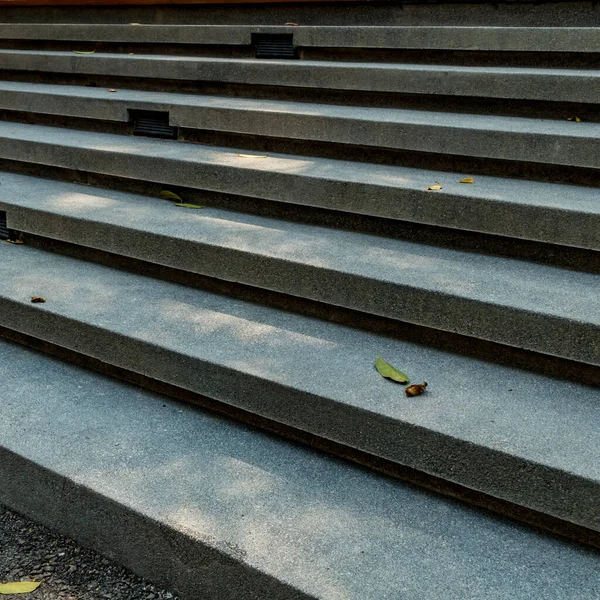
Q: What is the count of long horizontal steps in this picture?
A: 7